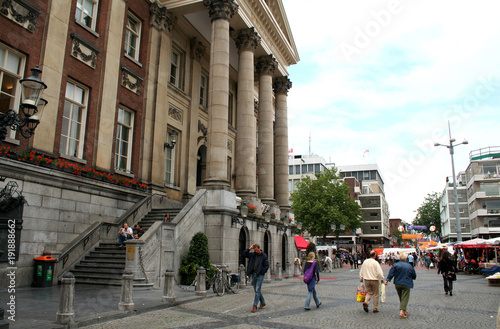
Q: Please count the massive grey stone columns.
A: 4